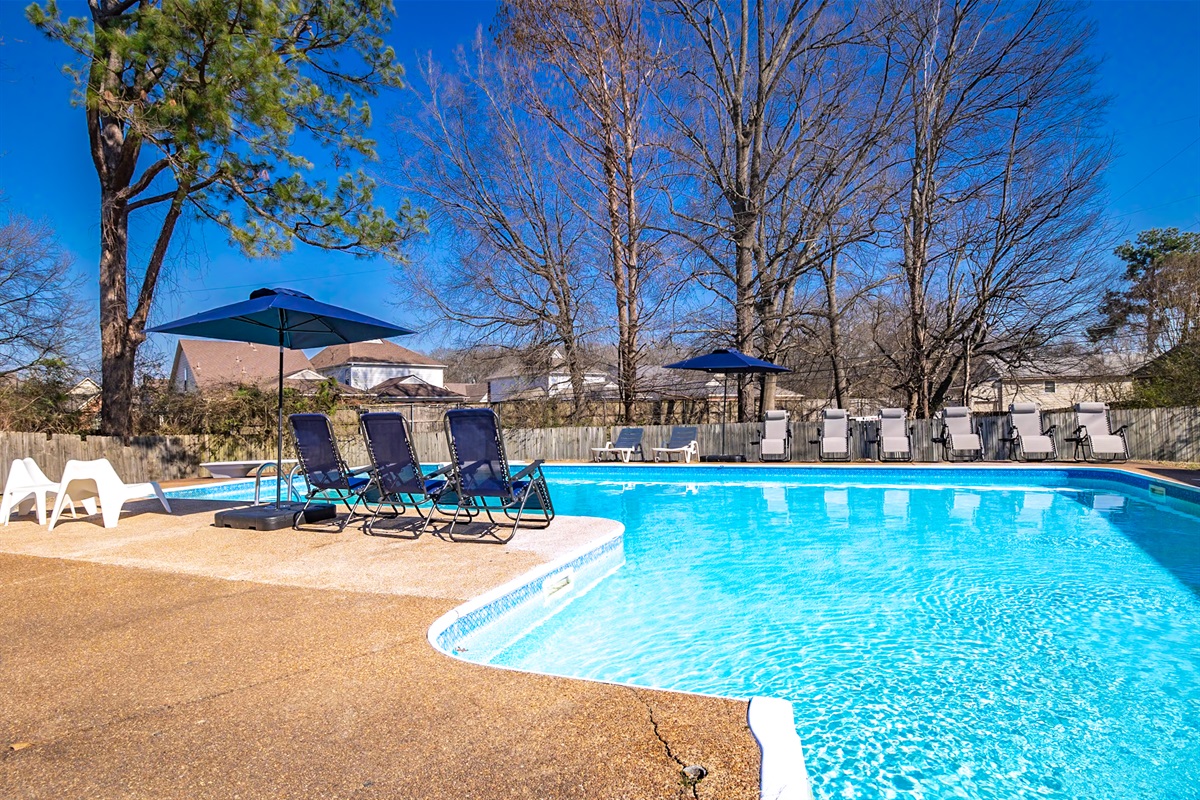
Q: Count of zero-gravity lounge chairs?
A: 9